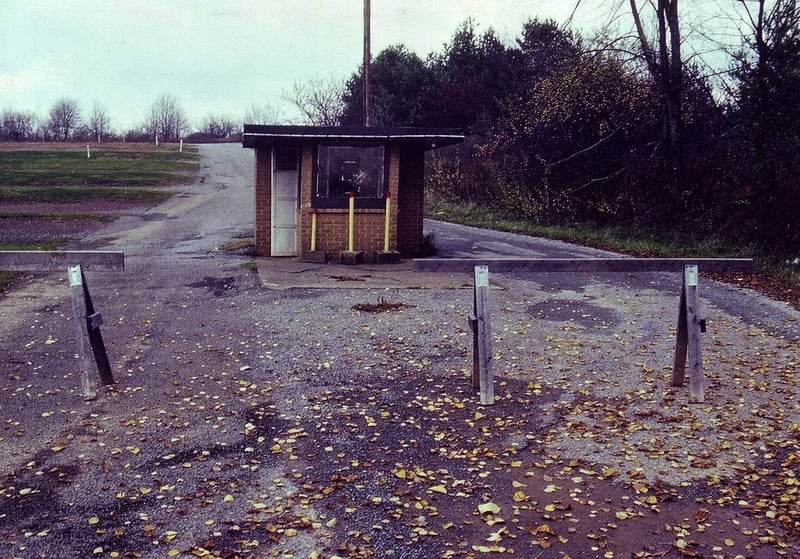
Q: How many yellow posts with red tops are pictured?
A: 3